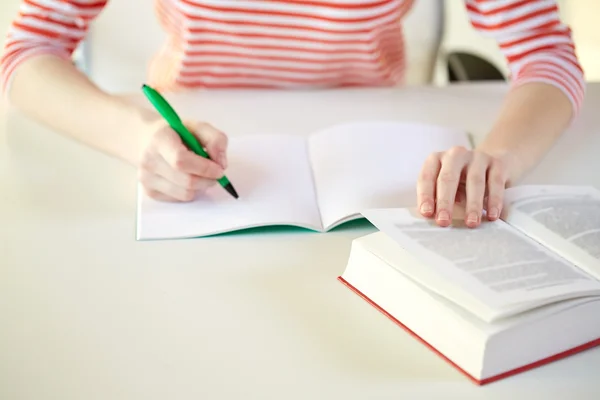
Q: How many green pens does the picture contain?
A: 1